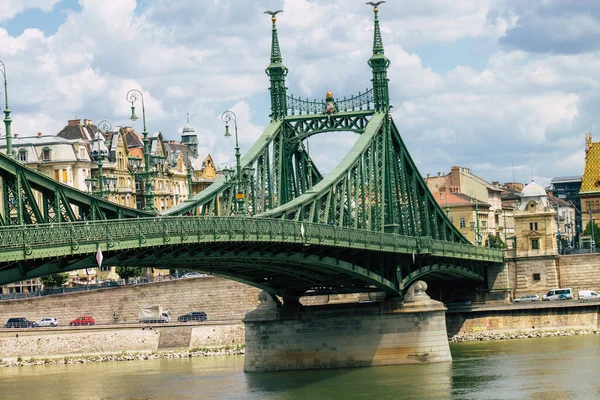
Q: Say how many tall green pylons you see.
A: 2